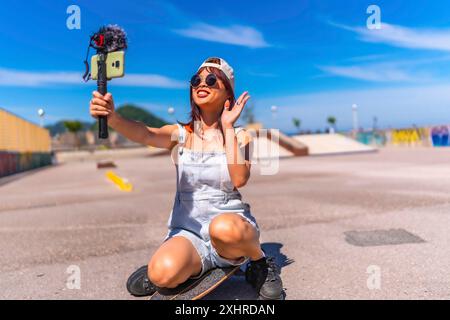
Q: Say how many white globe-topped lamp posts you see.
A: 4